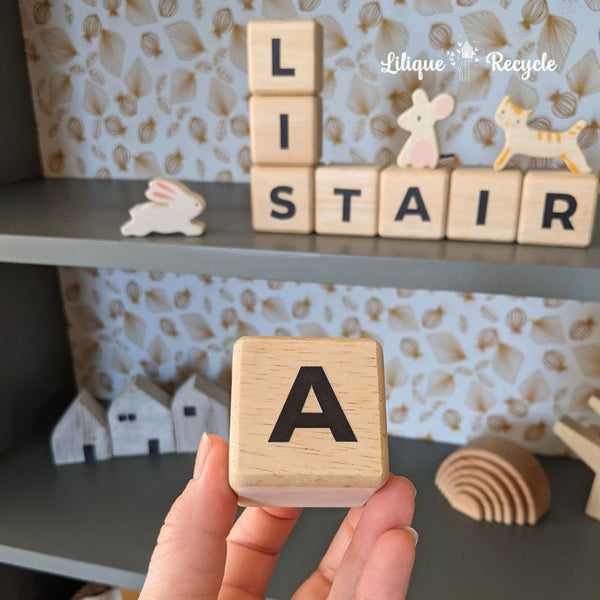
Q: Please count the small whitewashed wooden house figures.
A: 3